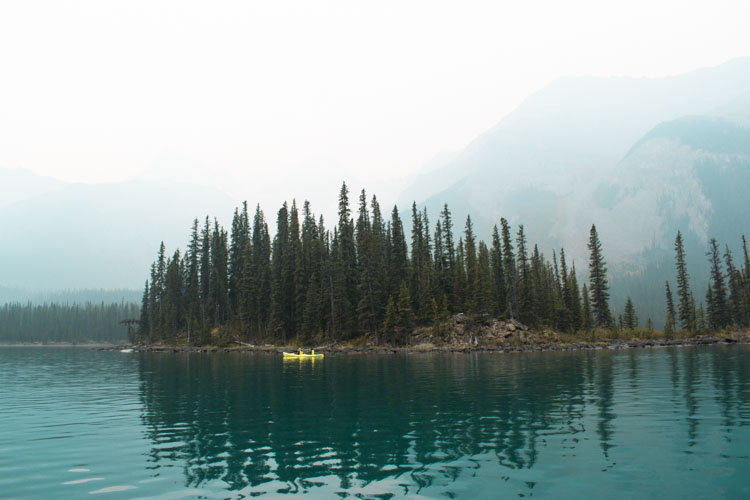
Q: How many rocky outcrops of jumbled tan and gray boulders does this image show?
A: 1